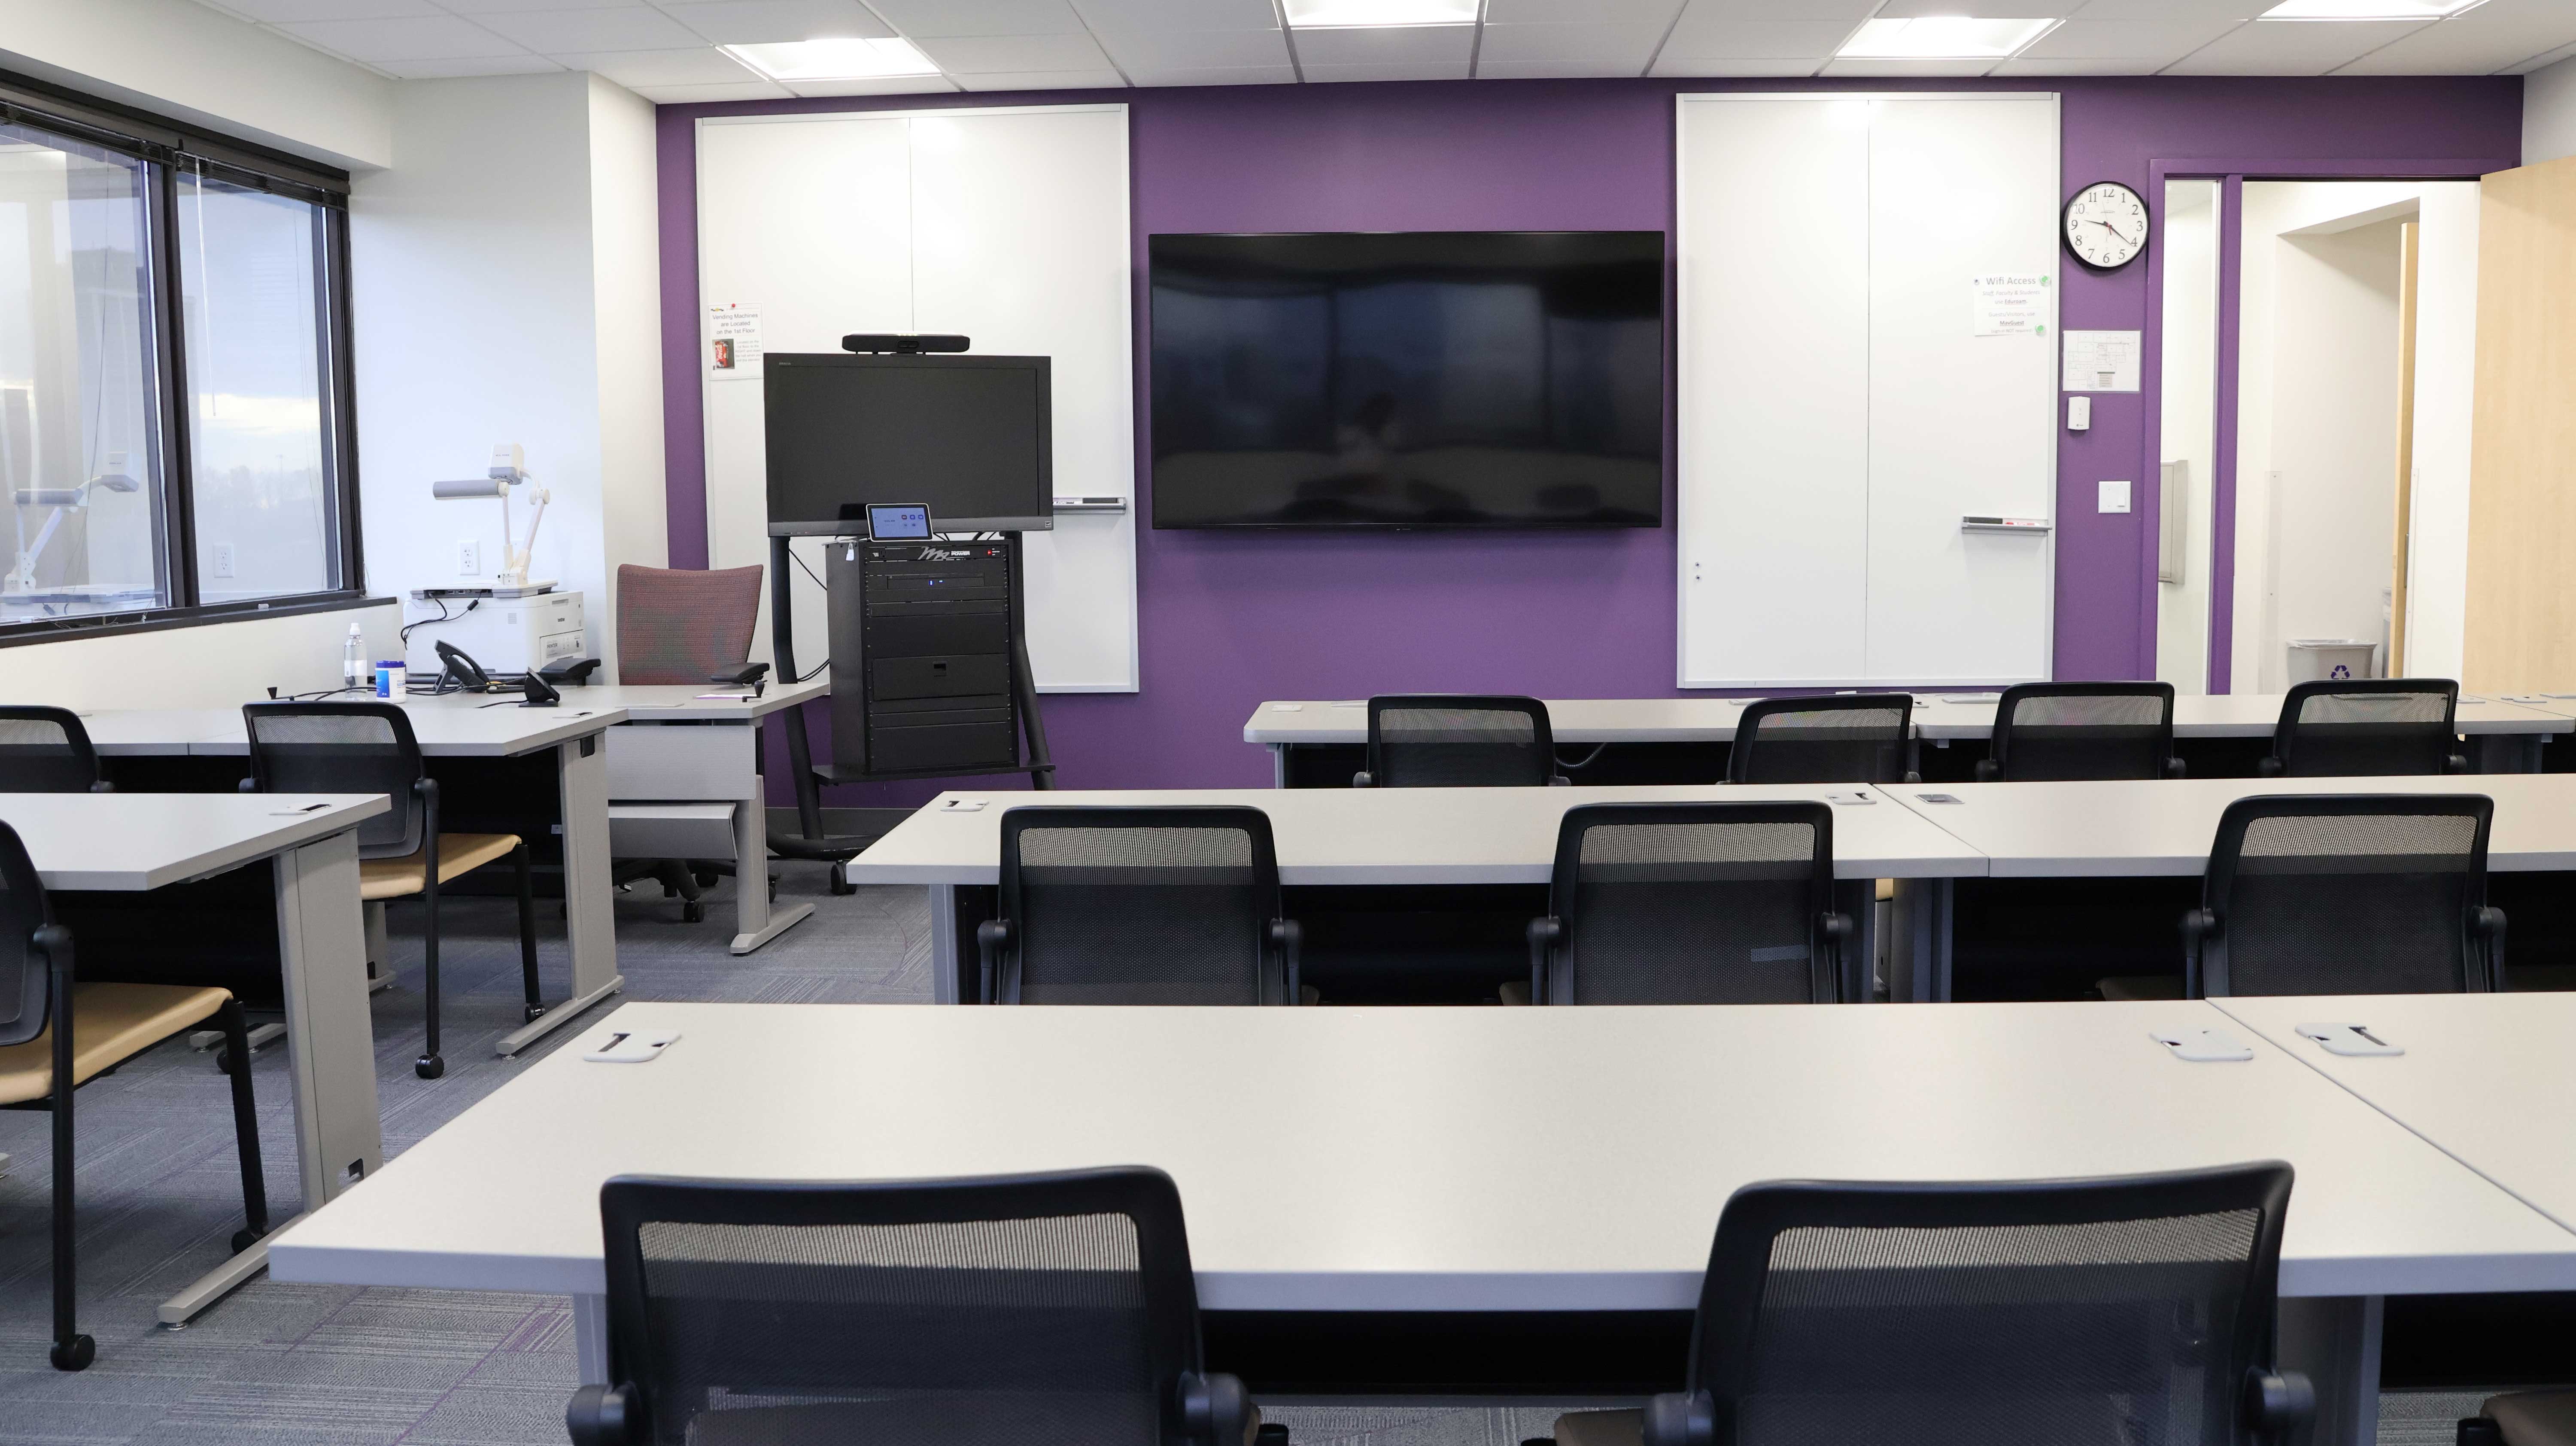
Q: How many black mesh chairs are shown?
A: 12